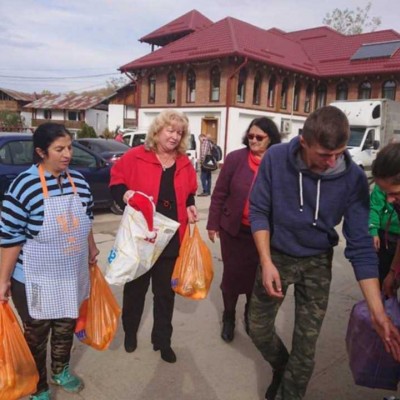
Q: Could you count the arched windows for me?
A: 14